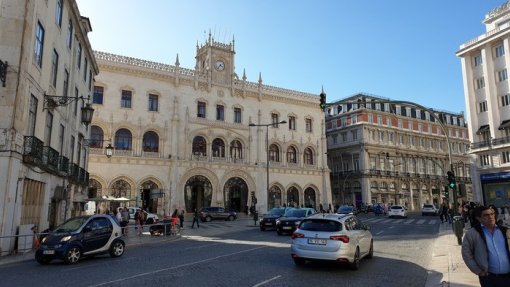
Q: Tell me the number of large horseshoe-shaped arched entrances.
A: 2